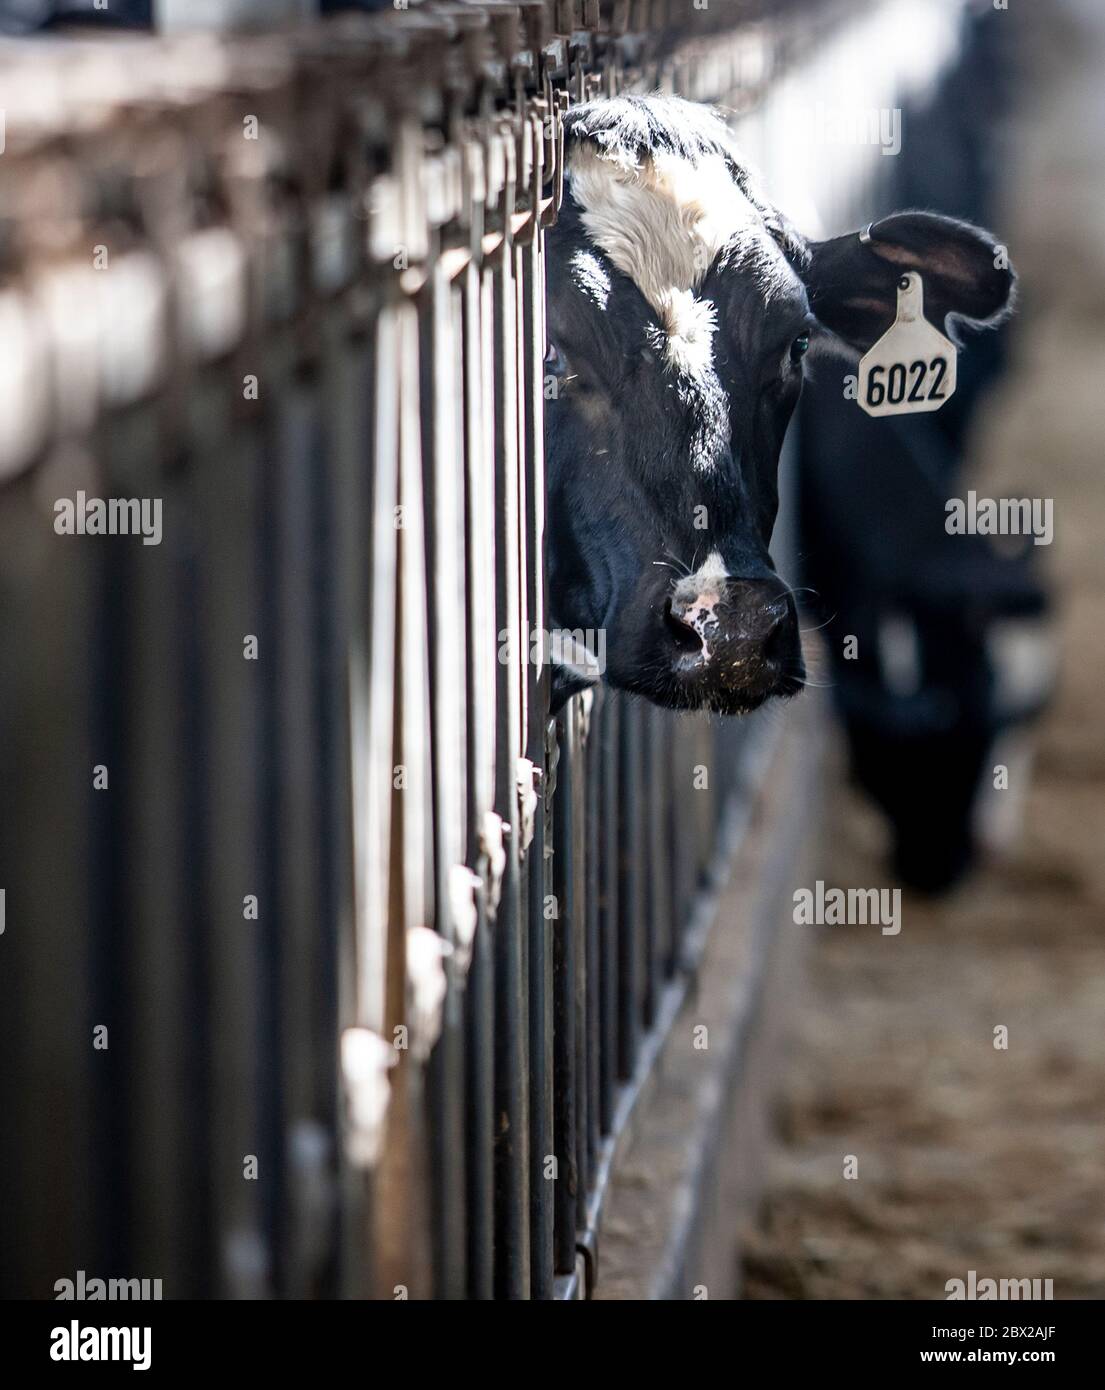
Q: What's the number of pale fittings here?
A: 5